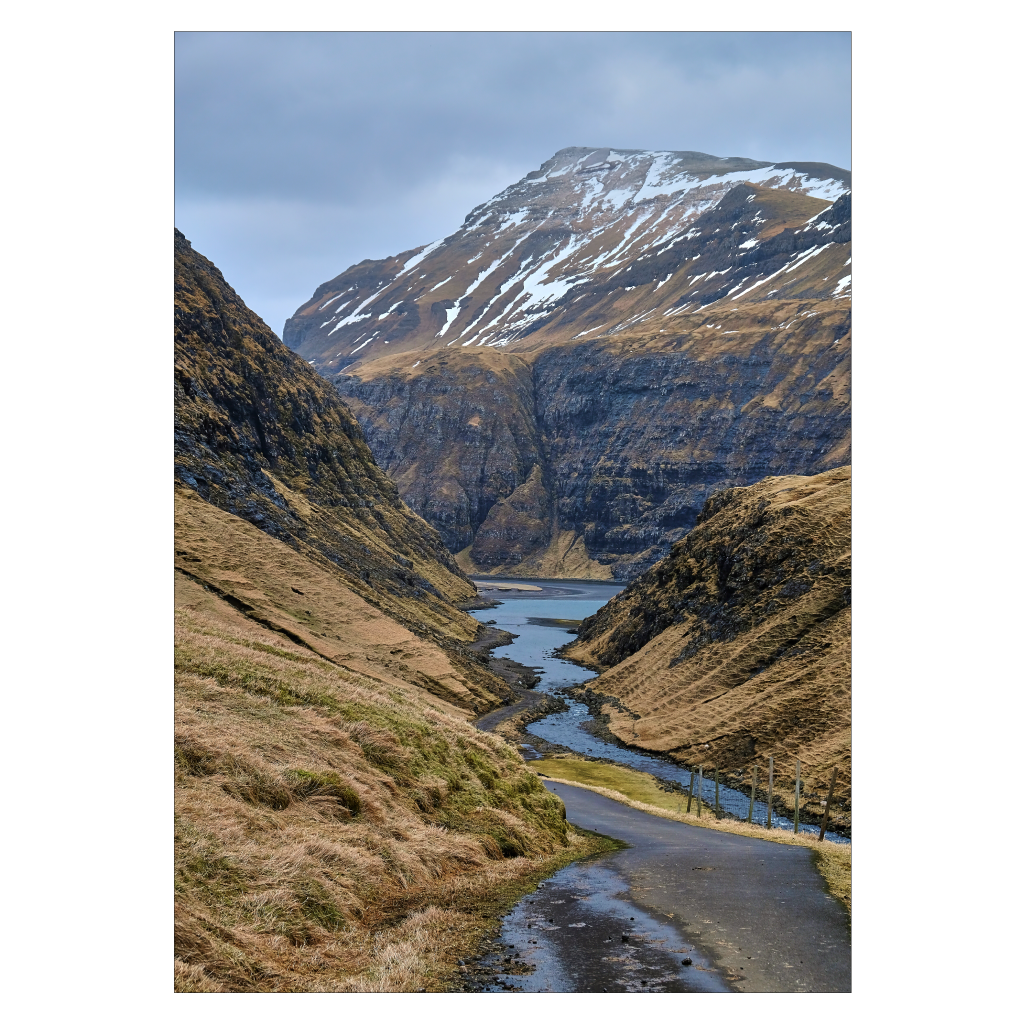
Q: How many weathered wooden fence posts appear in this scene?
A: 7